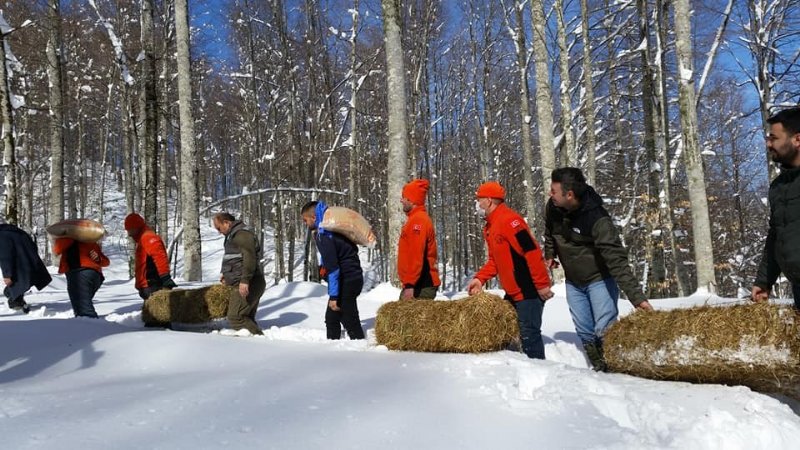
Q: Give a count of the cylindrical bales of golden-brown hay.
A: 3